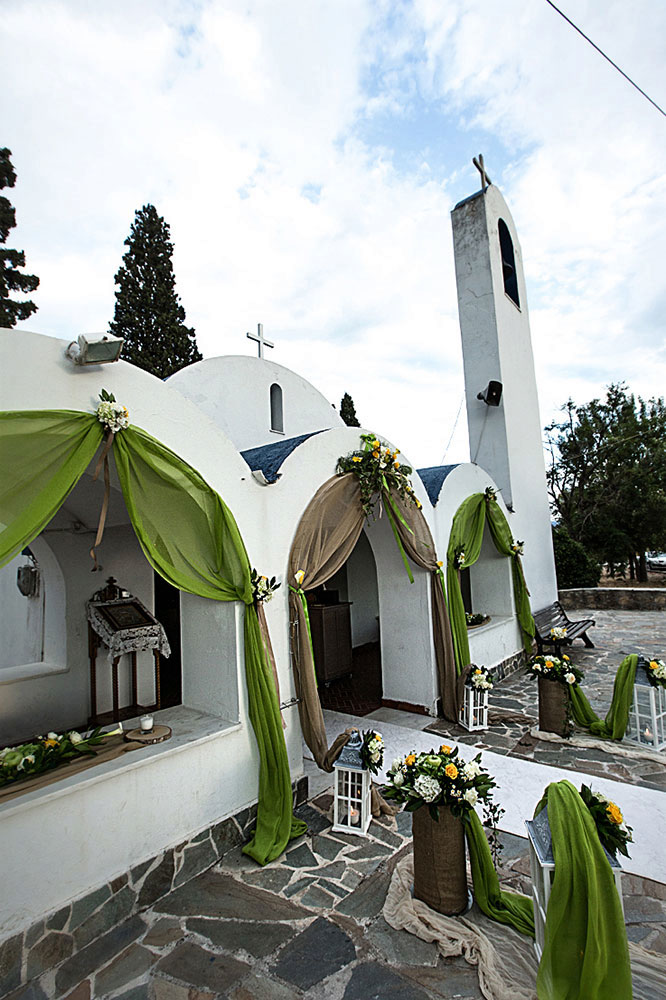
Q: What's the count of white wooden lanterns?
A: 4